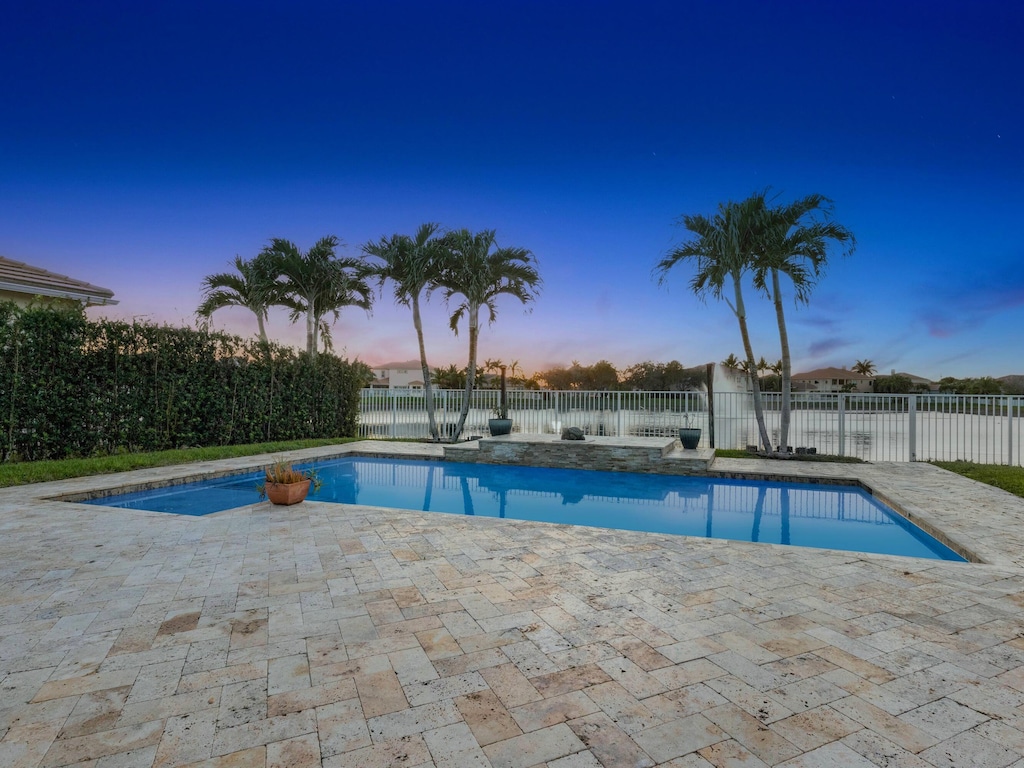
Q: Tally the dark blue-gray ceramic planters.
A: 2